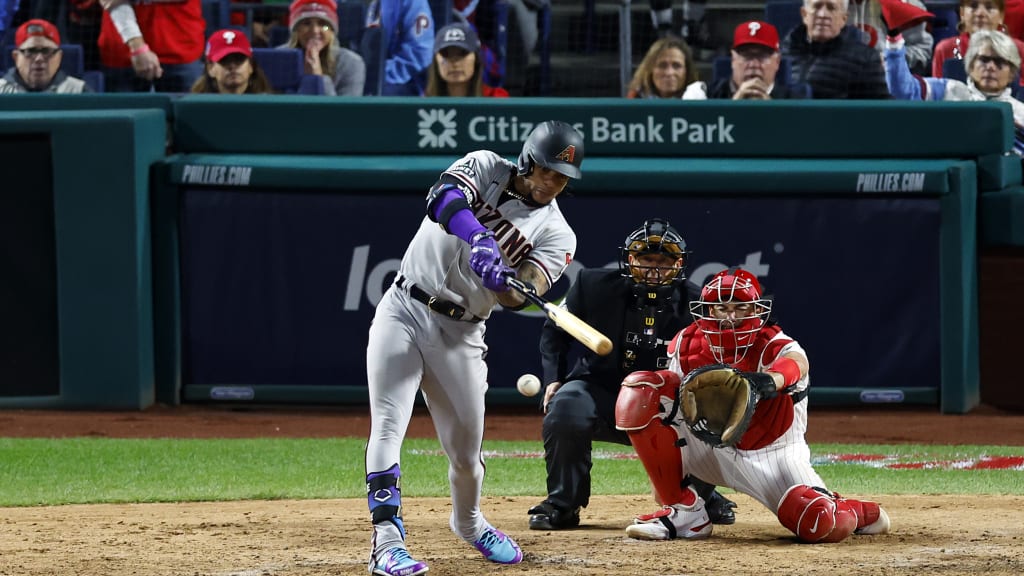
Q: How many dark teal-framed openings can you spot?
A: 2